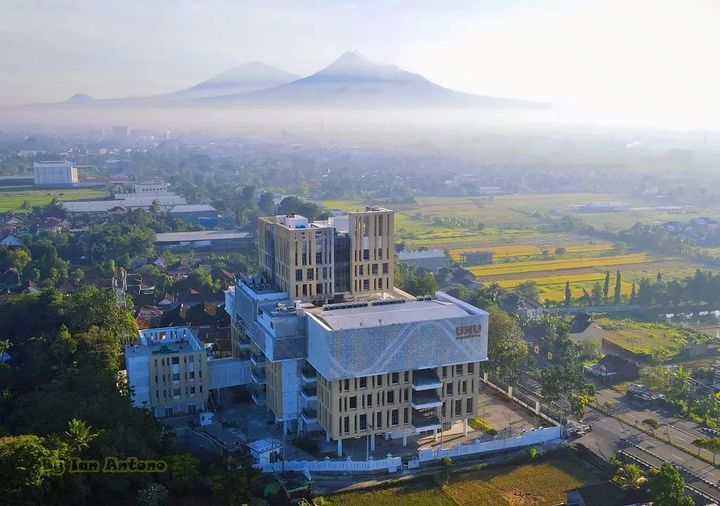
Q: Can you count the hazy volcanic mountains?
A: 2